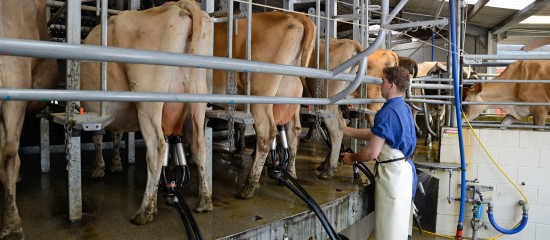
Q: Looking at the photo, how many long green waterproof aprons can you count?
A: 0